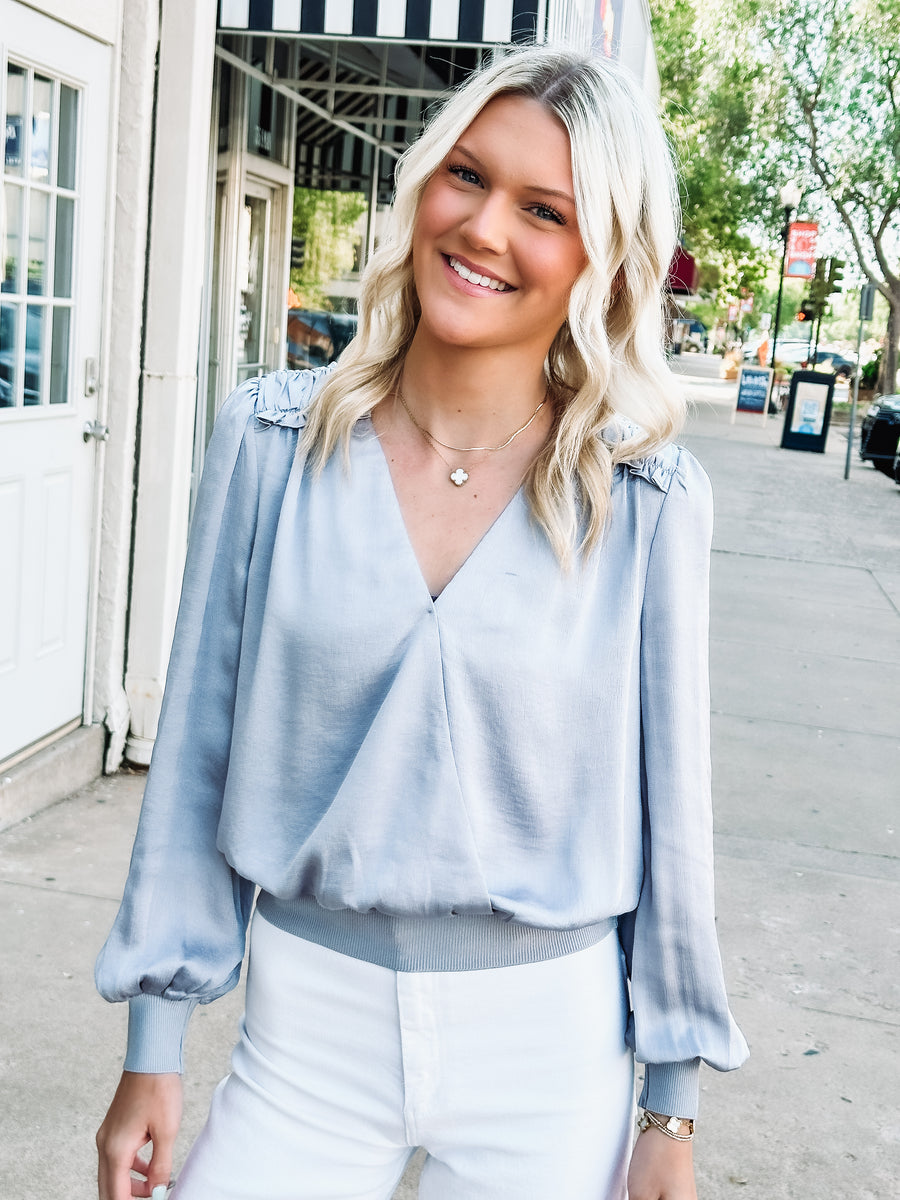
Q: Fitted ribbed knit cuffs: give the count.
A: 2